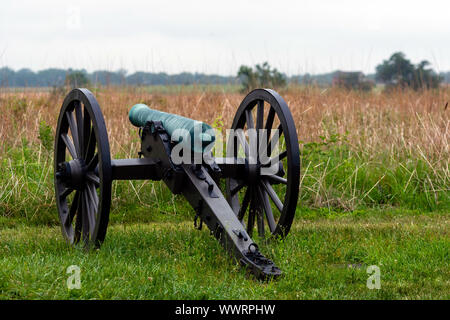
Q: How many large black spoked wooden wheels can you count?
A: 2